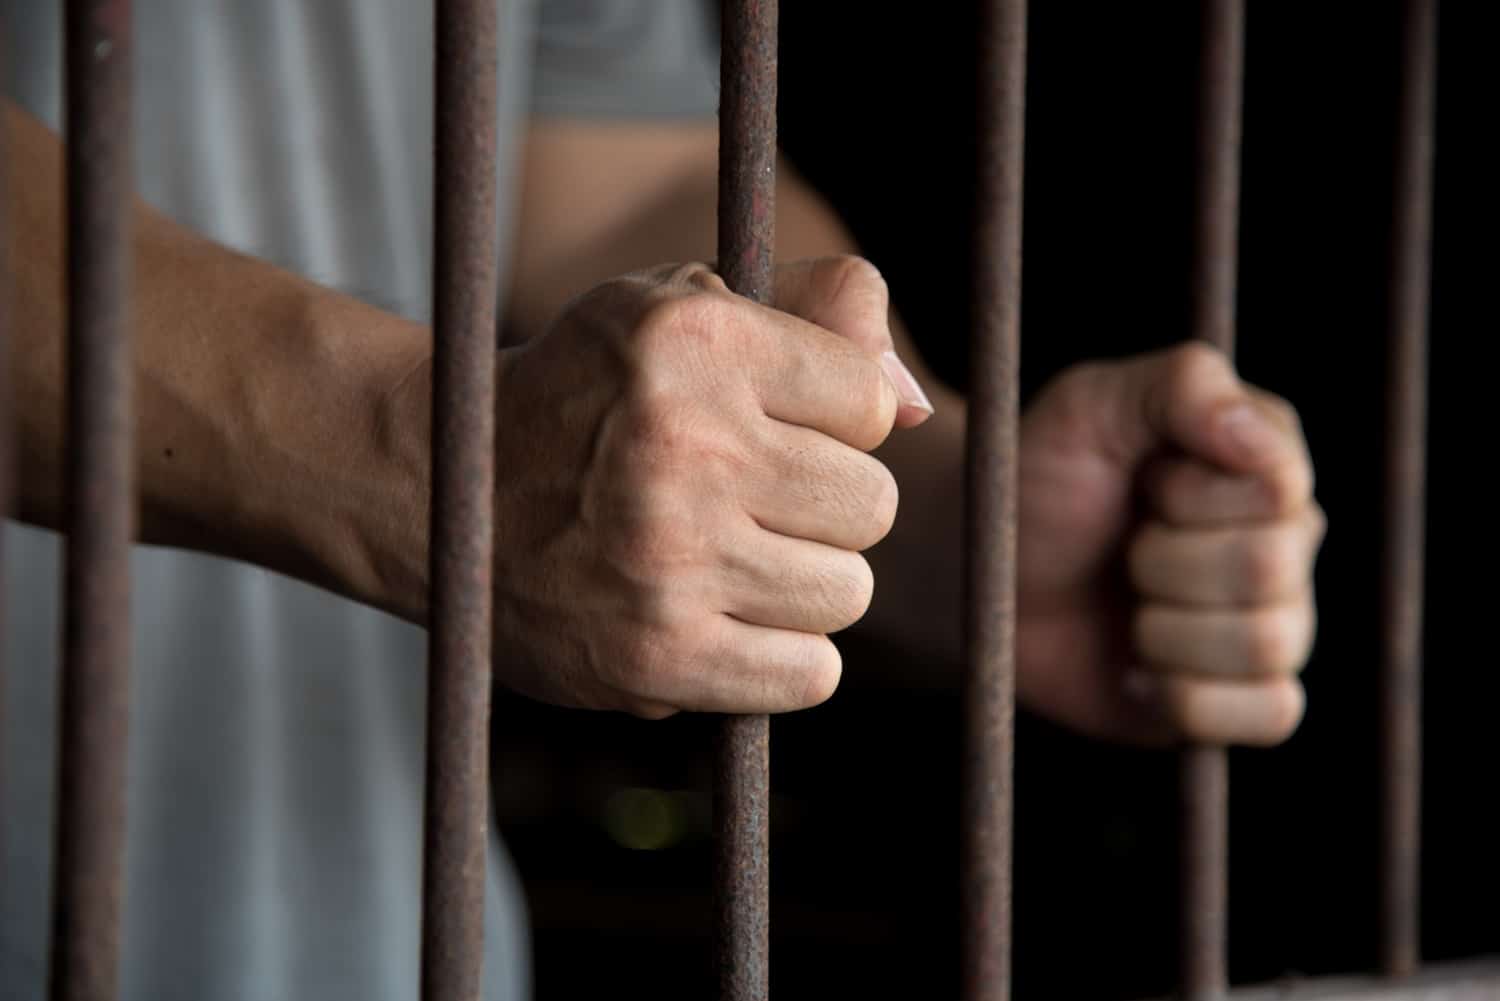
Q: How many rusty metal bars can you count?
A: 6